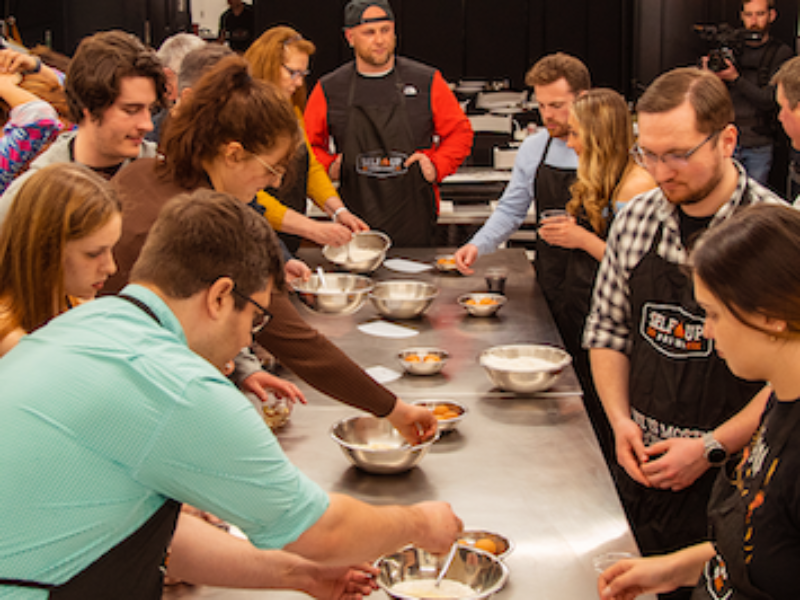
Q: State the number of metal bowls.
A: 11